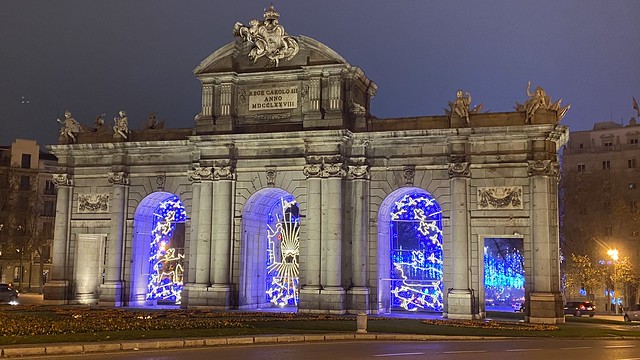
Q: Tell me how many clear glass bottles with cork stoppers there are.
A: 0